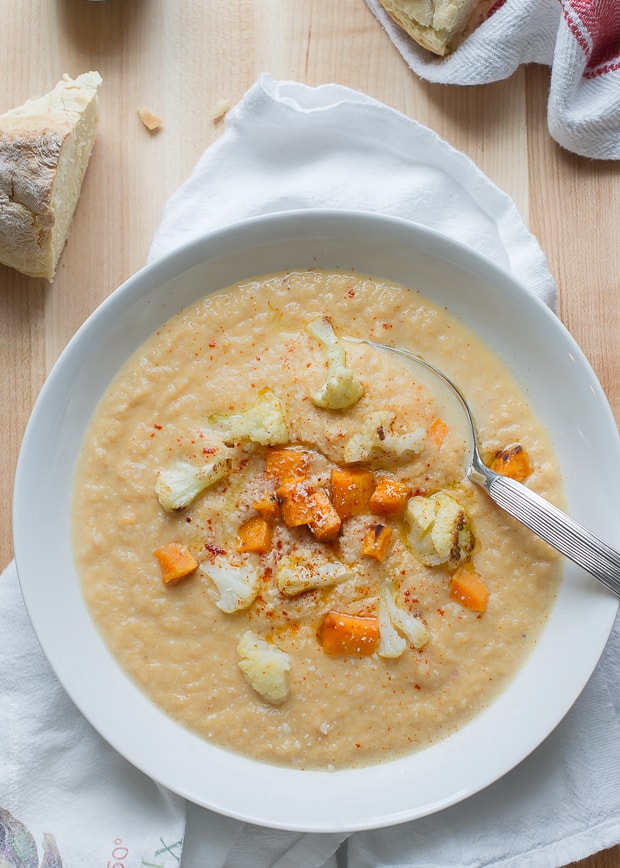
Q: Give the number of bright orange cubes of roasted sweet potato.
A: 13